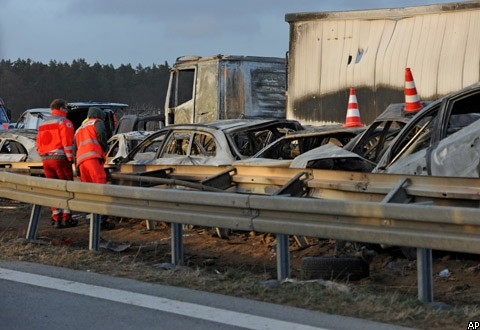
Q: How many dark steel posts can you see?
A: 5